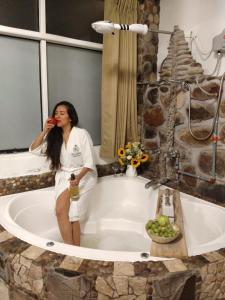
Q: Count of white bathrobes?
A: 1